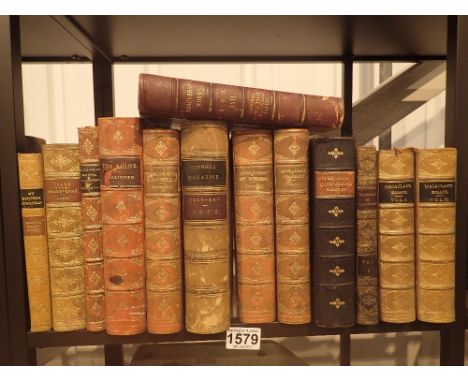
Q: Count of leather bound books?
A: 13